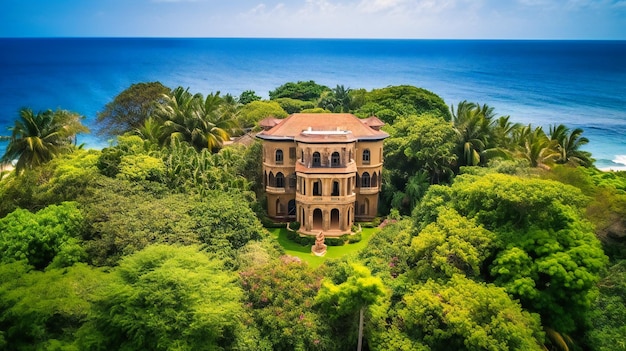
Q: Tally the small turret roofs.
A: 2